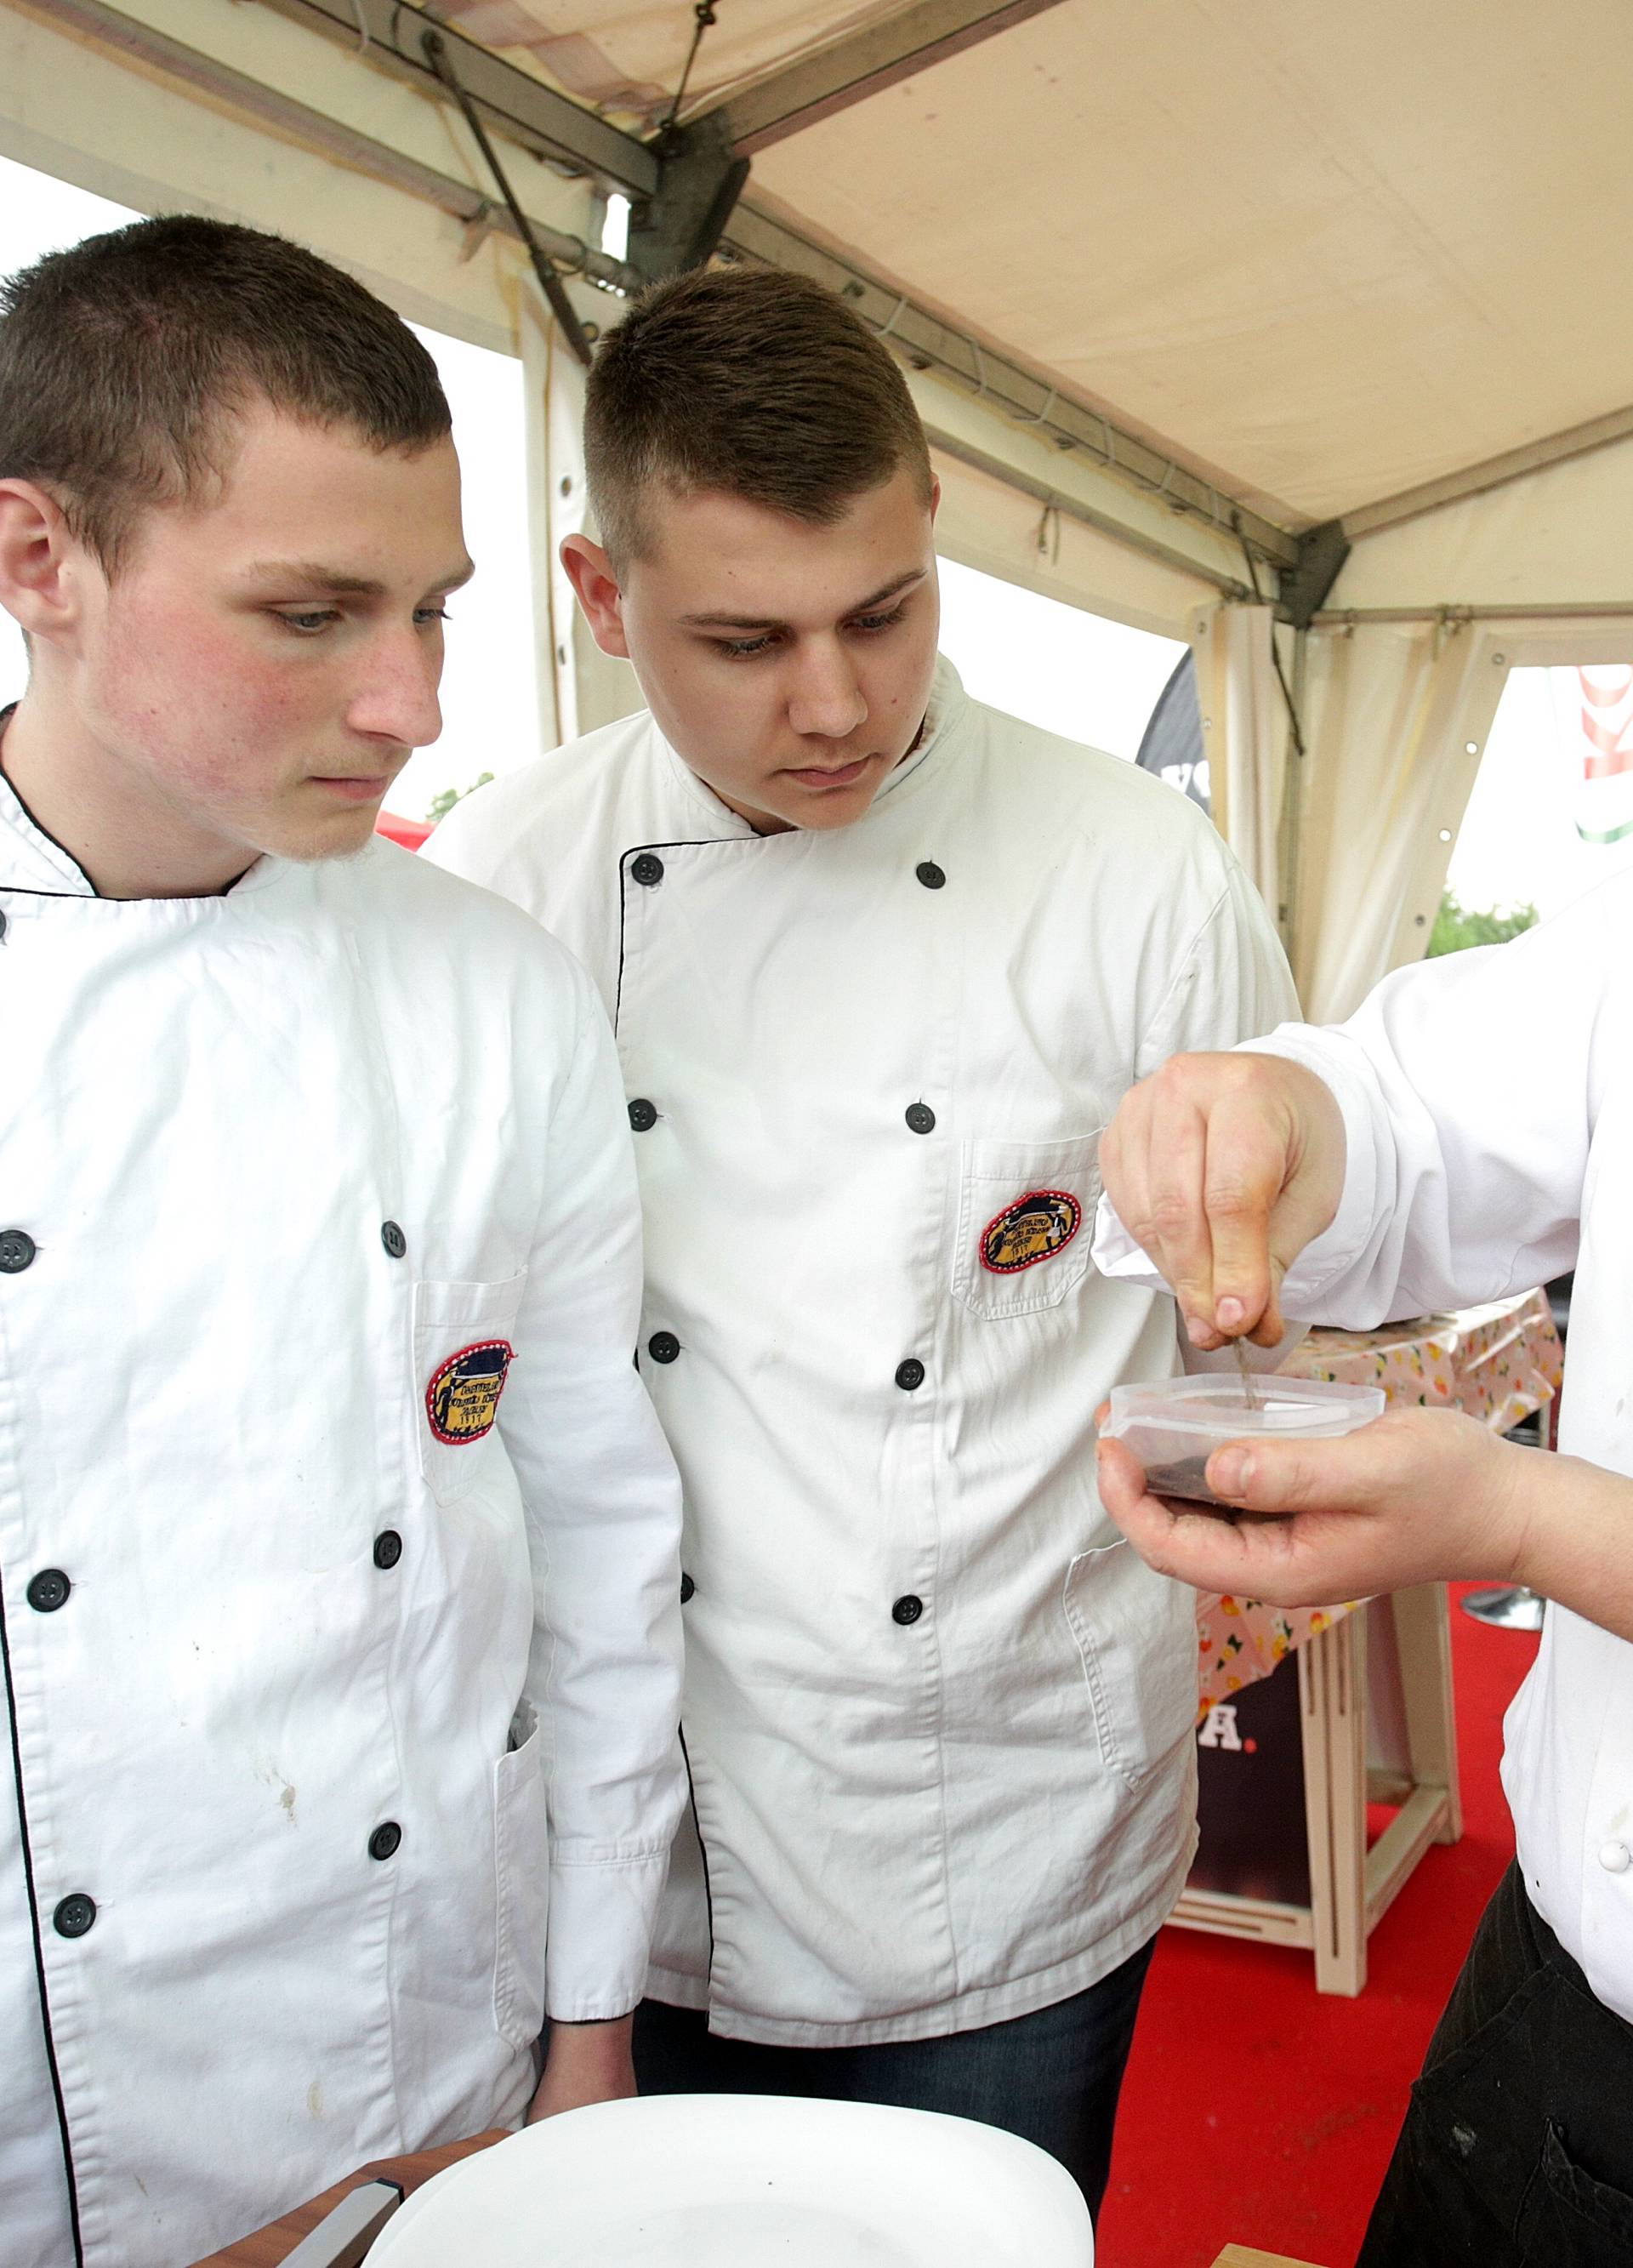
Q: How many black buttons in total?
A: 15